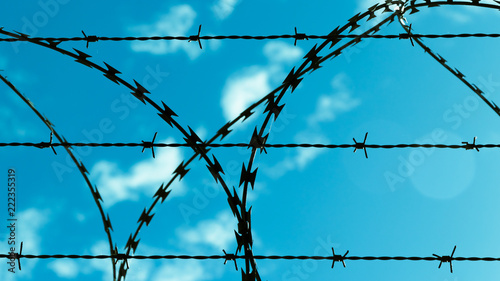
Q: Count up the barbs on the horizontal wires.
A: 14